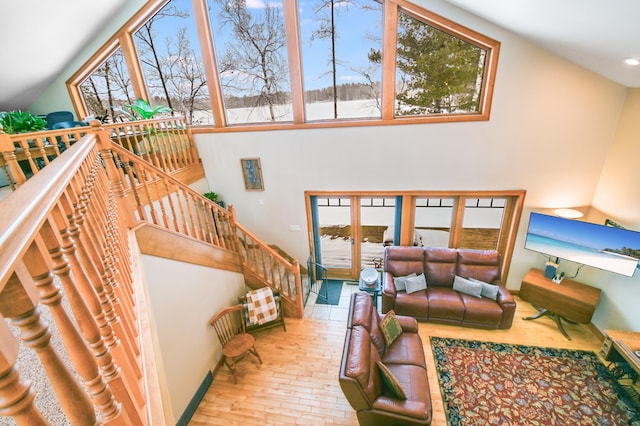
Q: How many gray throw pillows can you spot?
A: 4